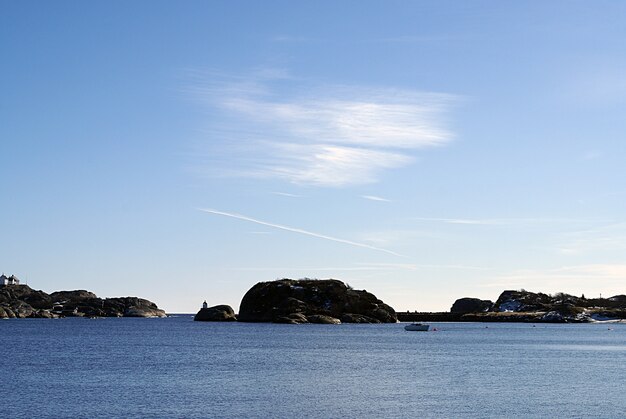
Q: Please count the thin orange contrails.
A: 0